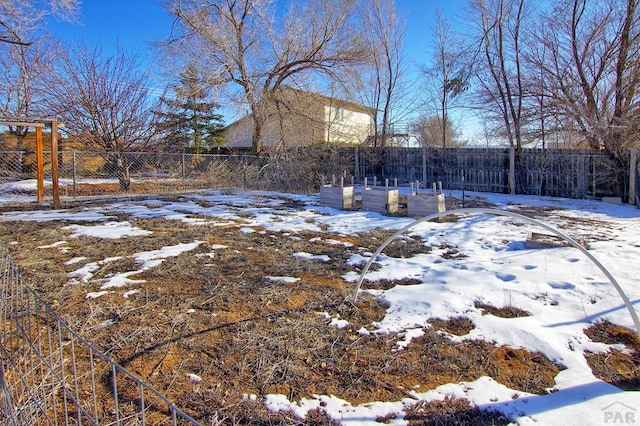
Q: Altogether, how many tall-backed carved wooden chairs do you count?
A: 0